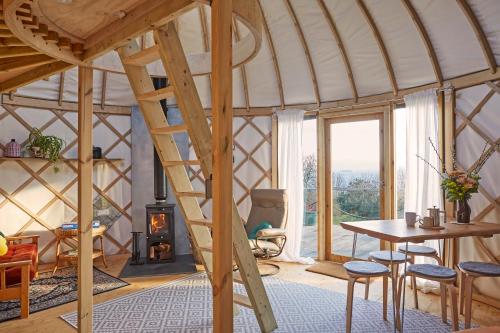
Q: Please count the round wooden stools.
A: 5